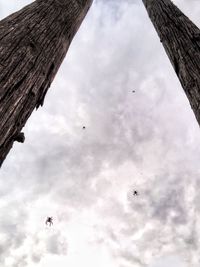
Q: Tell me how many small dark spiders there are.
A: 4